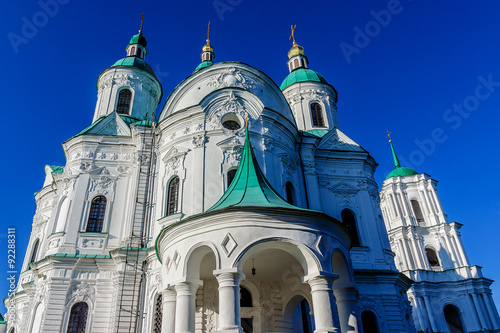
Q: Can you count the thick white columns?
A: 5